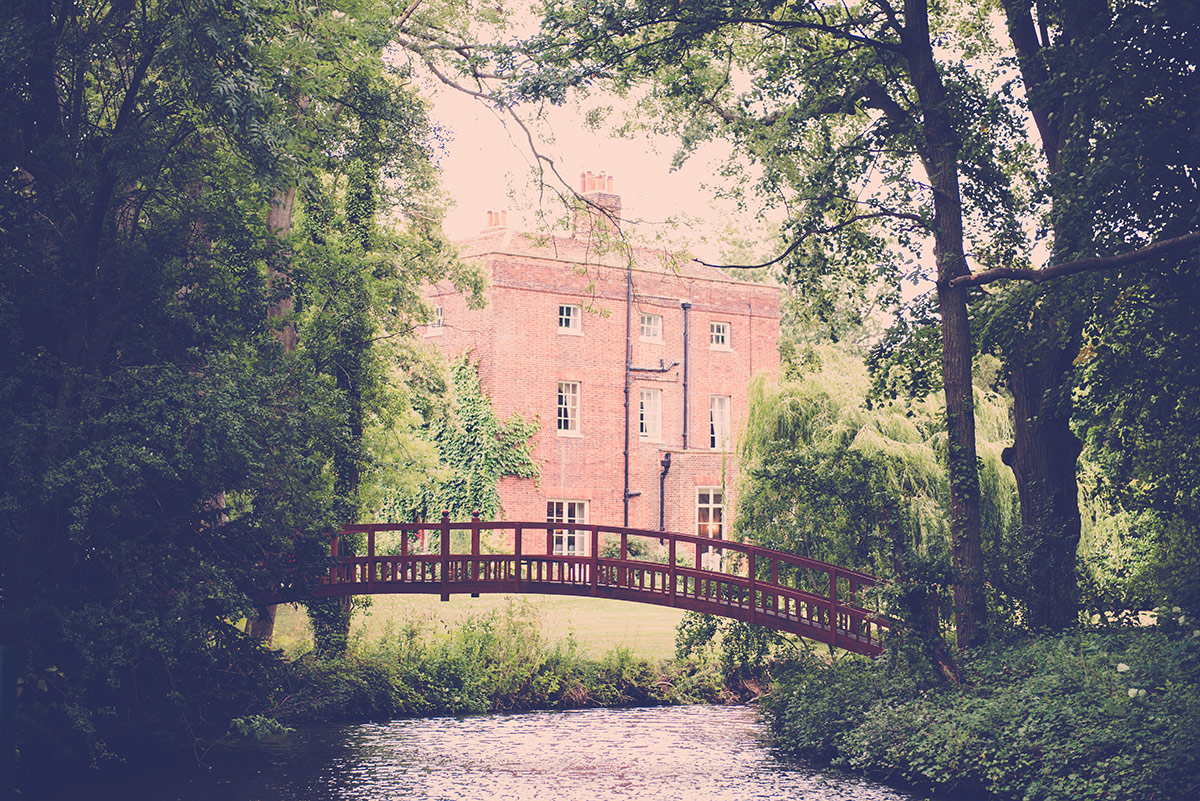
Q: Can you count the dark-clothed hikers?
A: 0